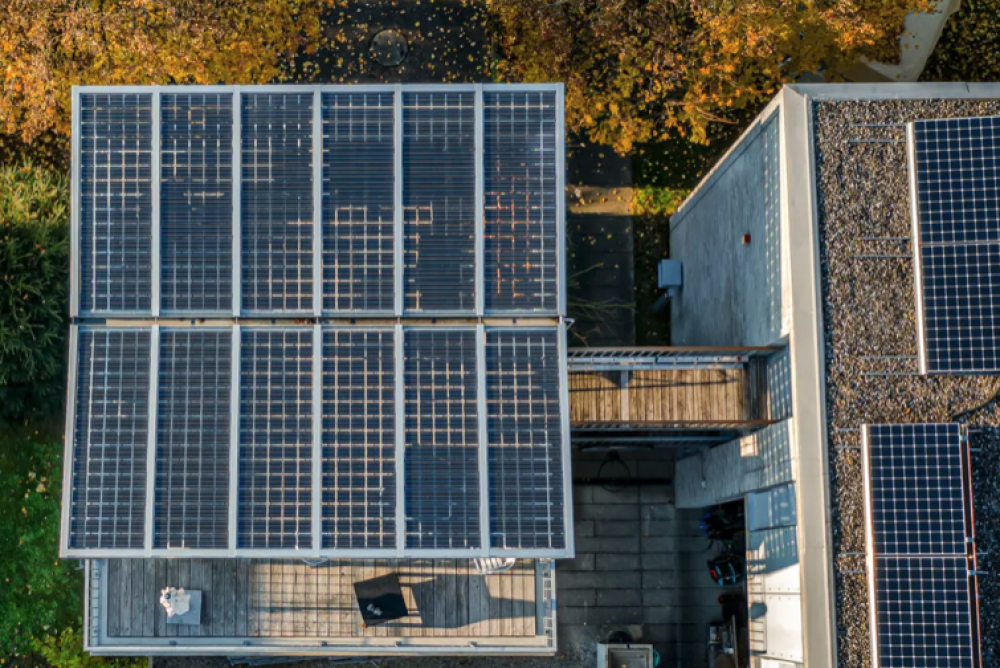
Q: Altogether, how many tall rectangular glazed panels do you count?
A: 12